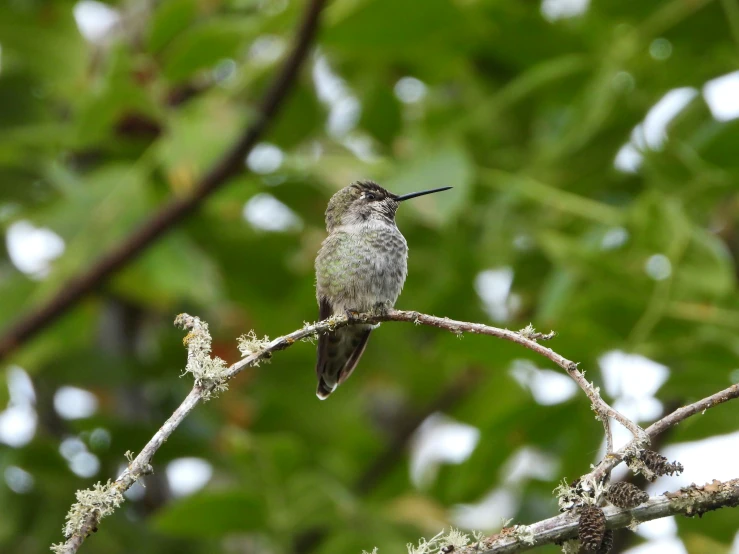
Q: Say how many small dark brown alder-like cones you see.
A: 4